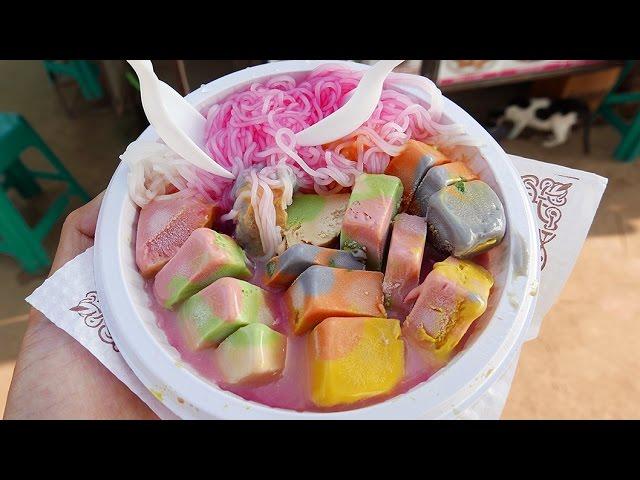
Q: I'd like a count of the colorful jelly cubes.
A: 15